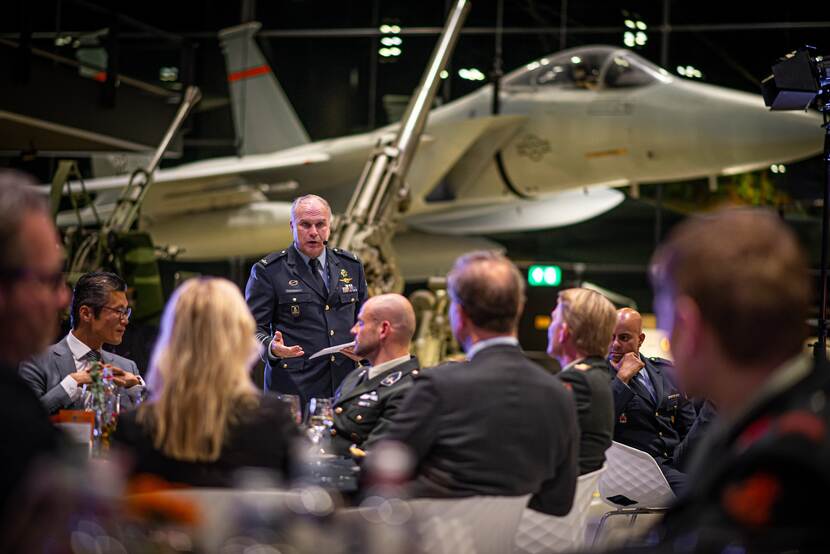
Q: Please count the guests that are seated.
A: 8